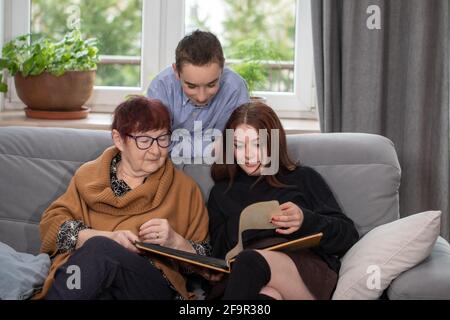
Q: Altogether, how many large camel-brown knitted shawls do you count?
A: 1